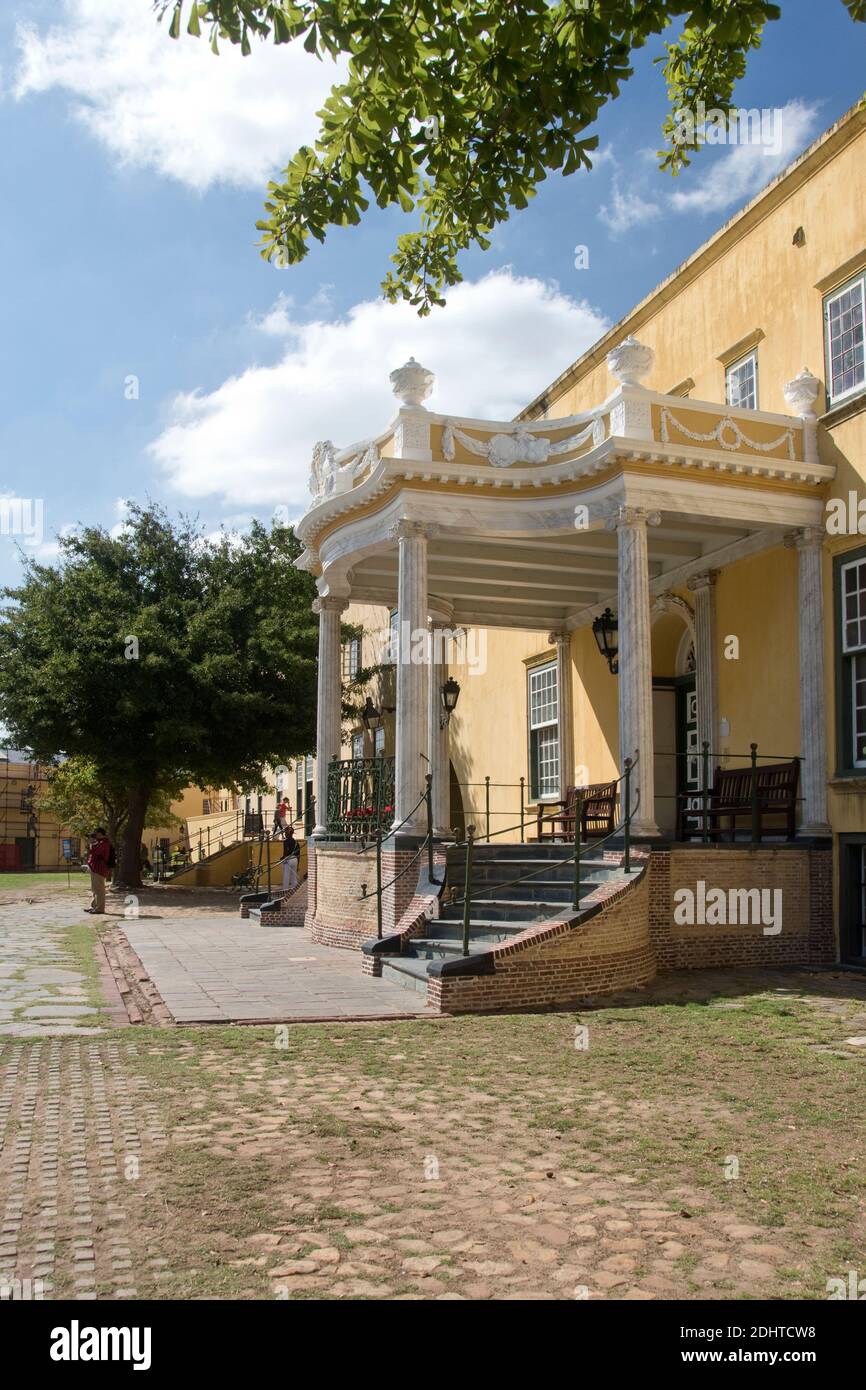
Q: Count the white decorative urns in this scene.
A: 3